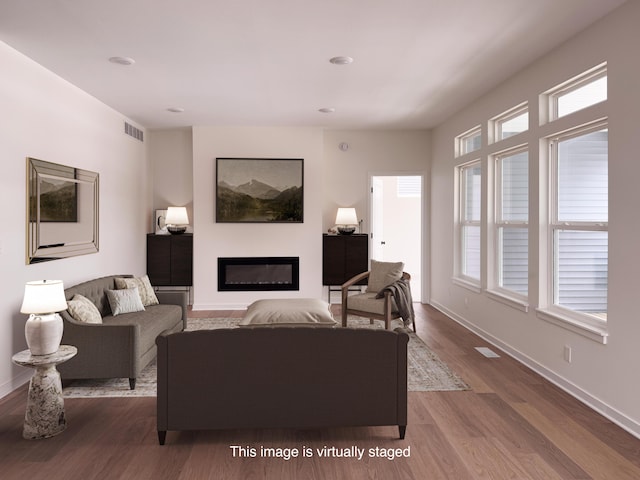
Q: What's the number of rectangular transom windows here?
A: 3